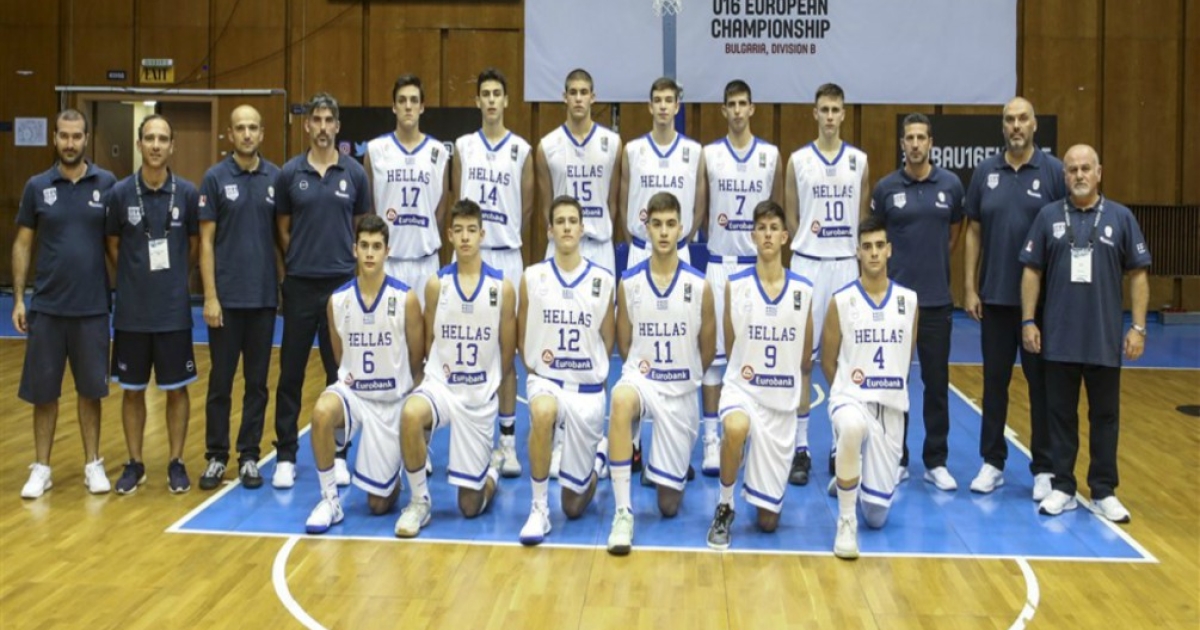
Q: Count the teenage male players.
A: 12